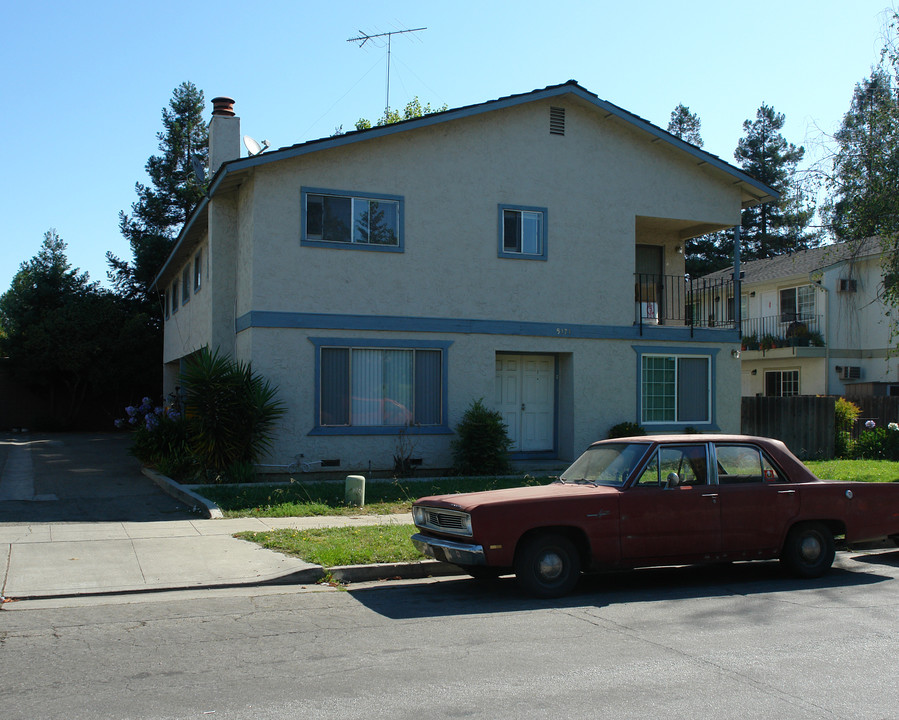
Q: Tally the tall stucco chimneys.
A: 1